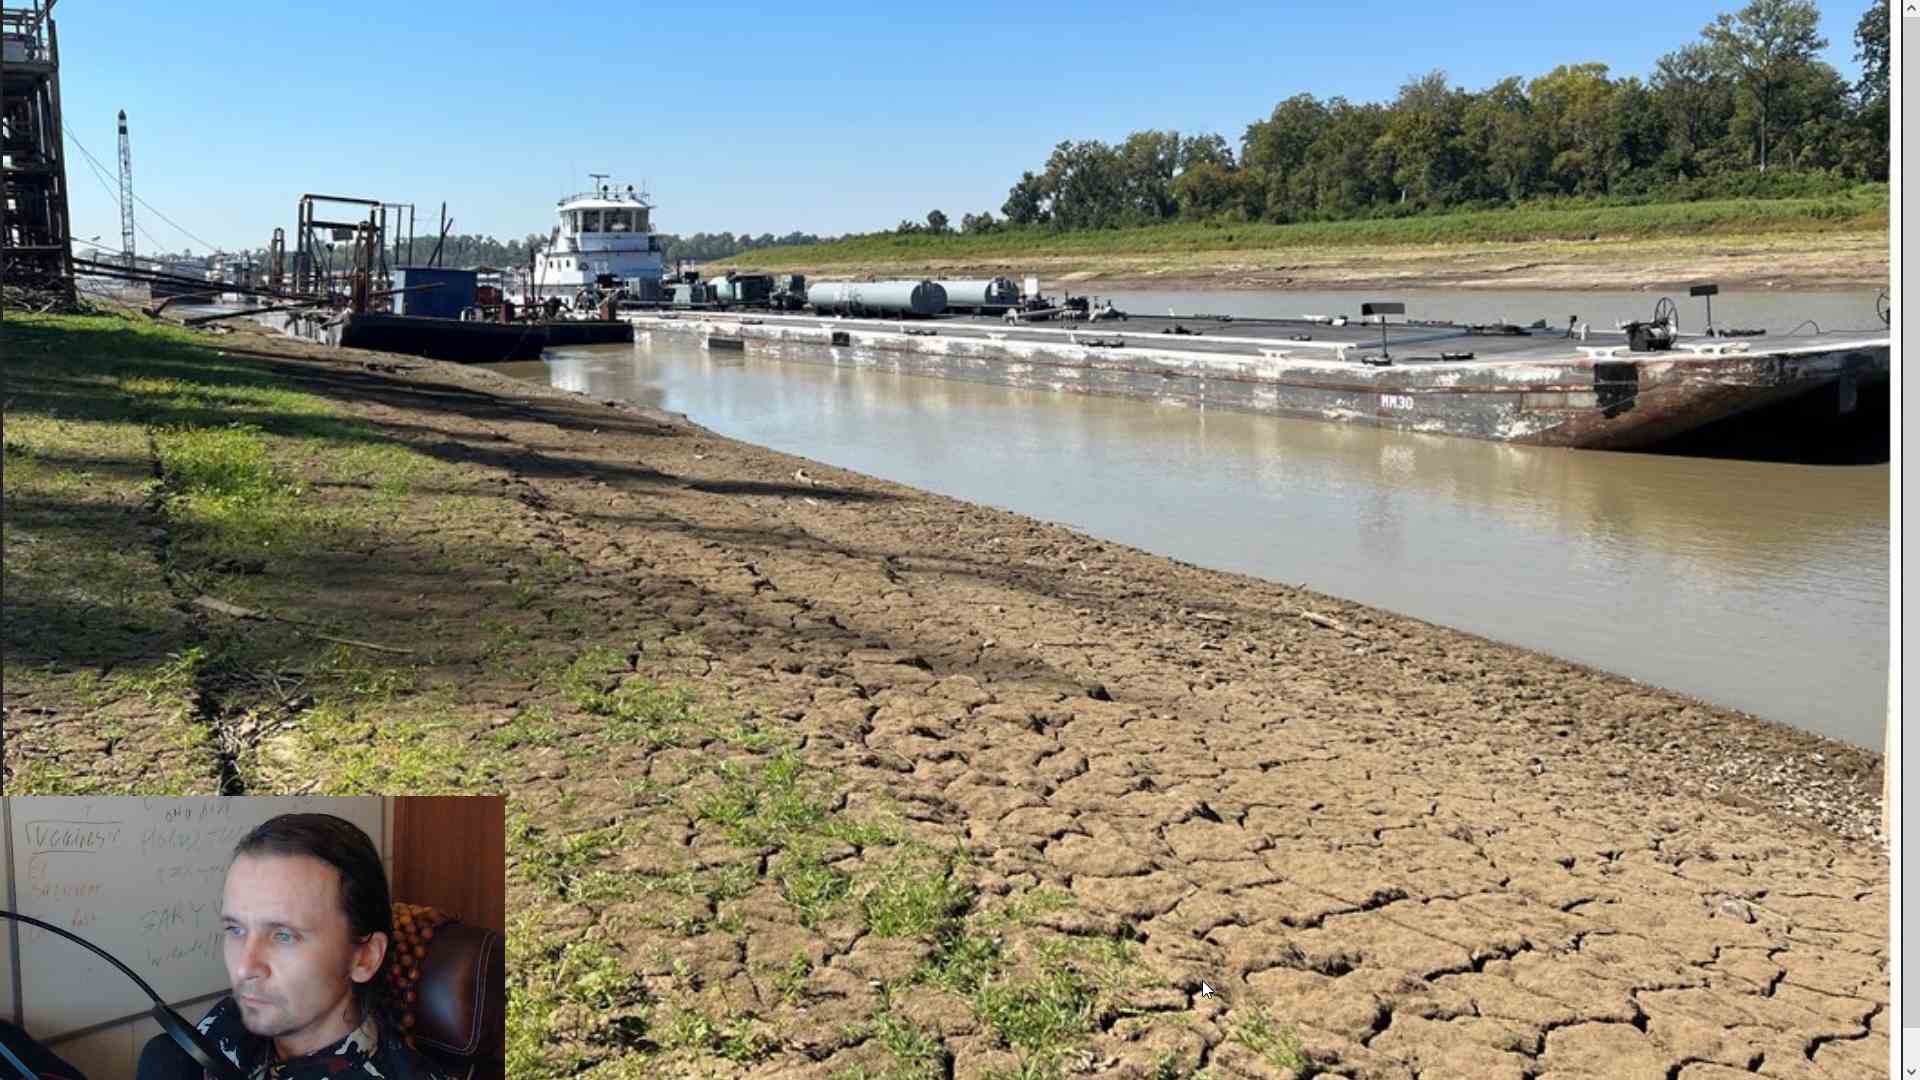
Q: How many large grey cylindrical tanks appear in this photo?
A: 2